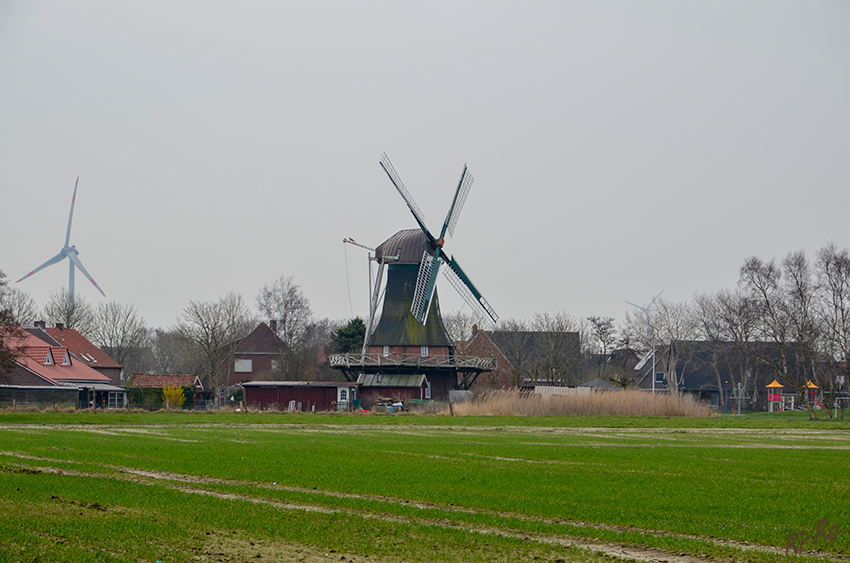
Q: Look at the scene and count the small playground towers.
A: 2